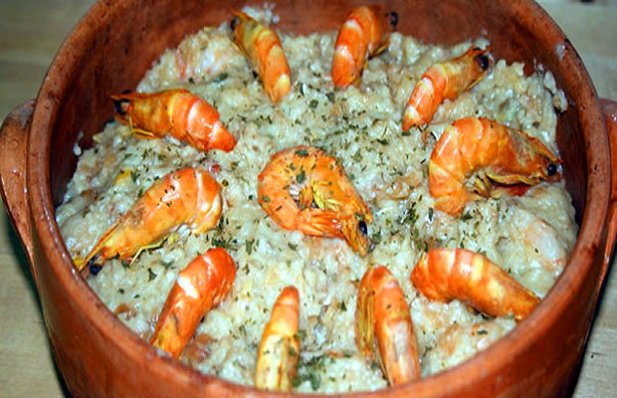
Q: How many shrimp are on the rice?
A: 11